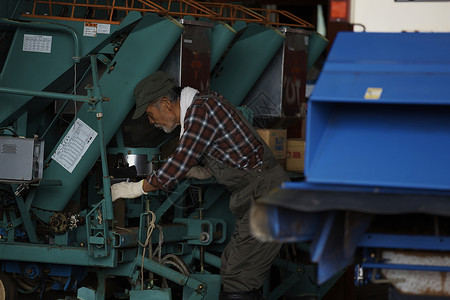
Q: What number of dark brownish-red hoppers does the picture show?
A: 2